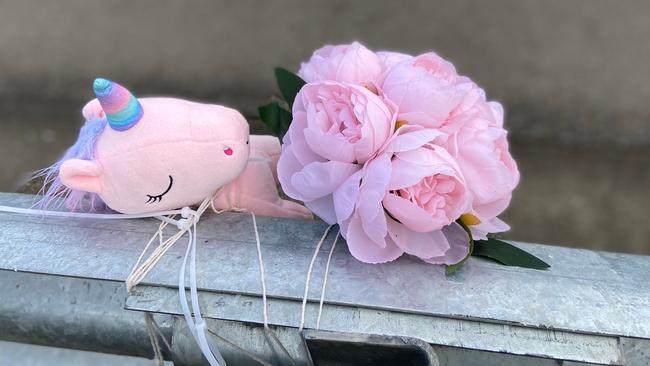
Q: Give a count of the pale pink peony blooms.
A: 5